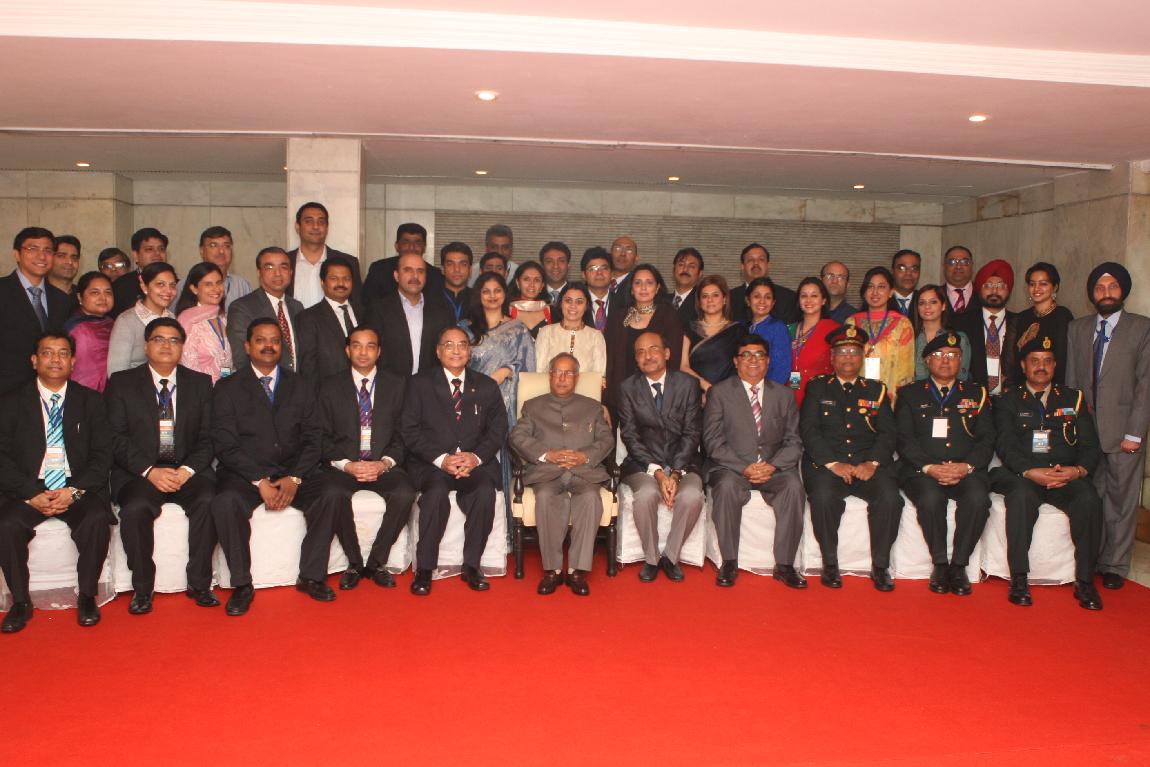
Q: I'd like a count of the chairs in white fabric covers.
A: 10